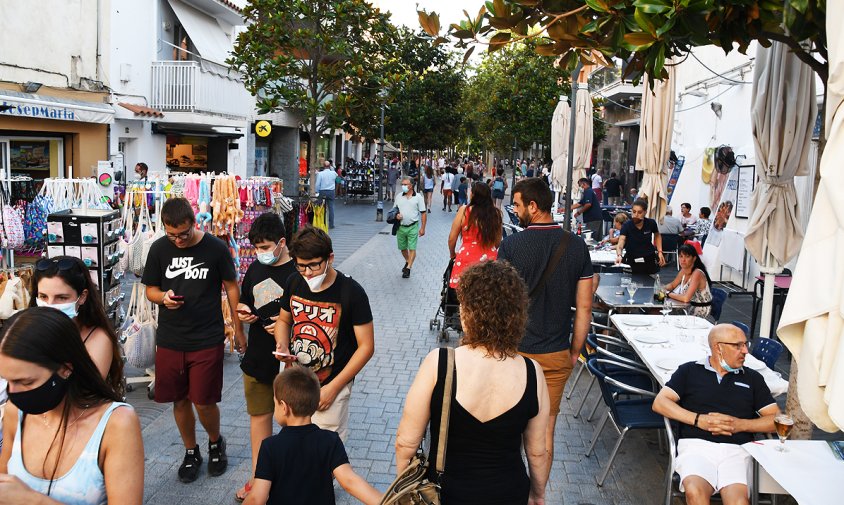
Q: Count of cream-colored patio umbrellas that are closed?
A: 5